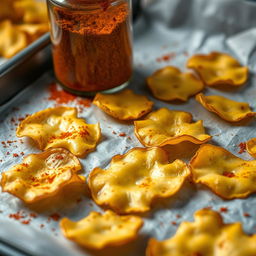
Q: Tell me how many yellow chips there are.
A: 12